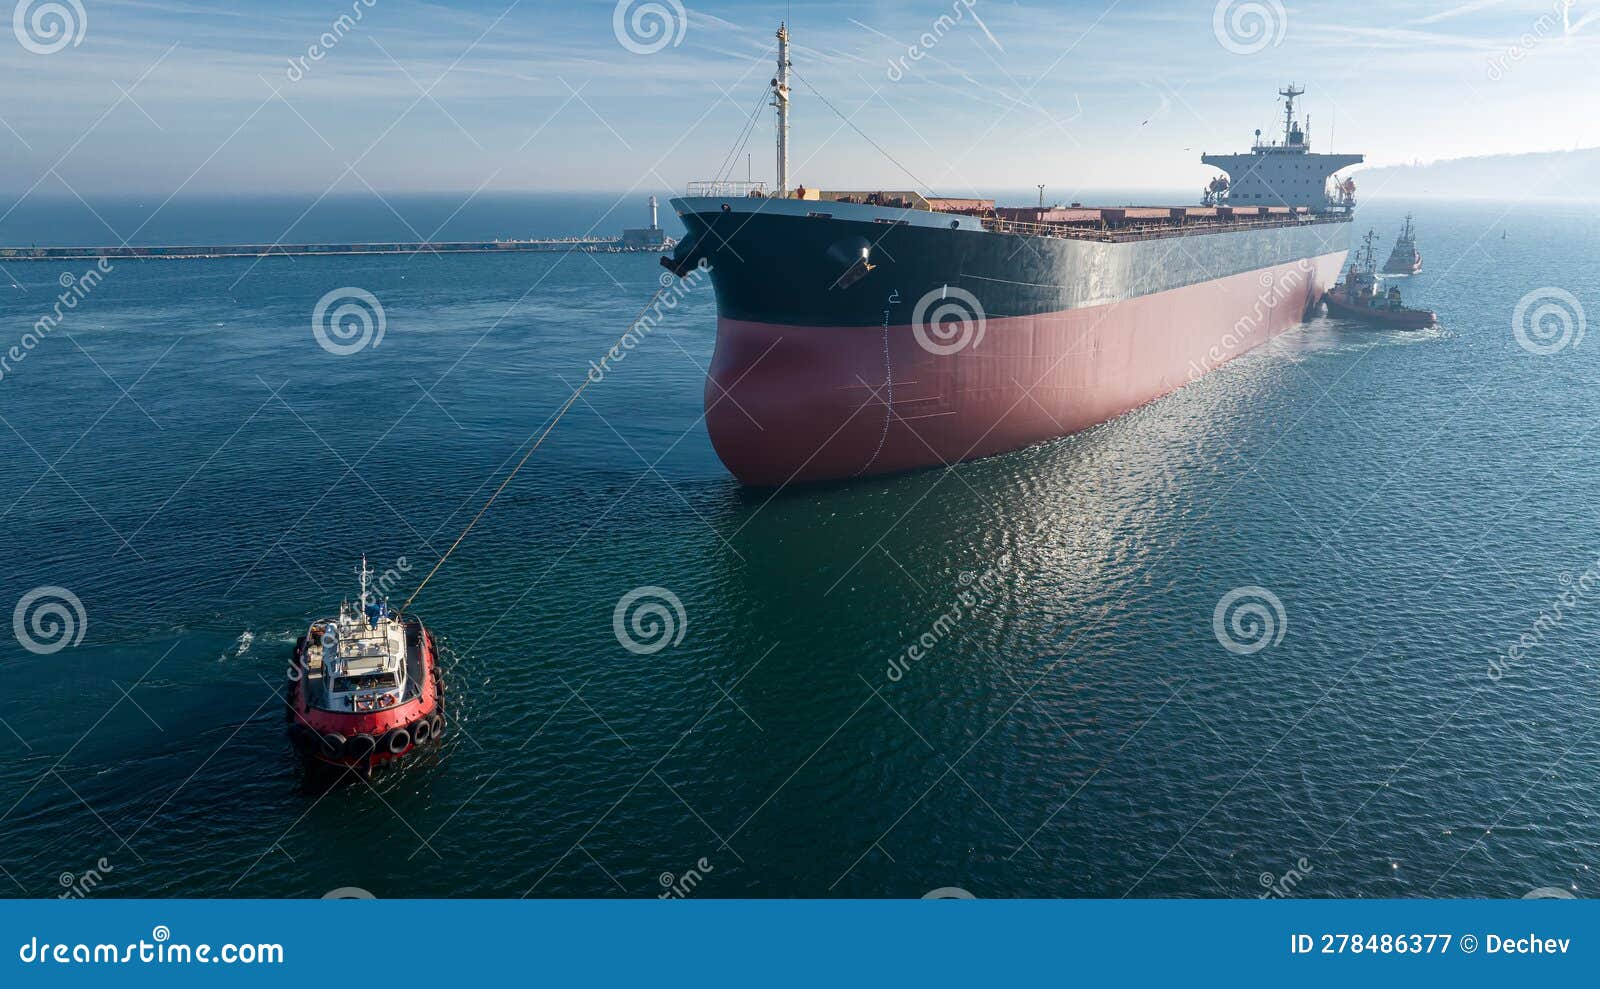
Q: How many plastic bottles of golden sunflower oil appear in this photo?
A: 0